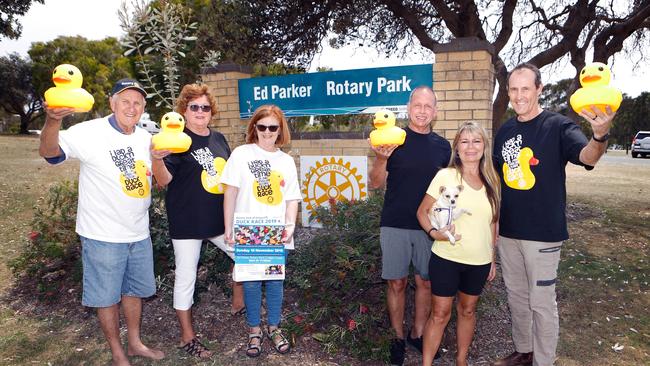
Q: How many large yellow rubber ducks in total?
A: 4